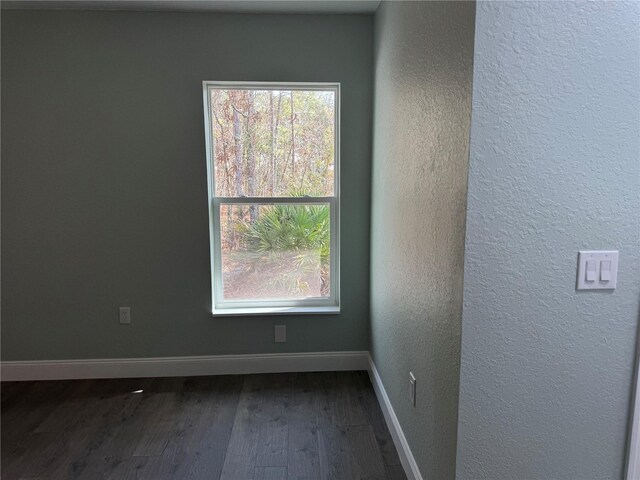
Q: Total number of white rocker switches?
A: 2